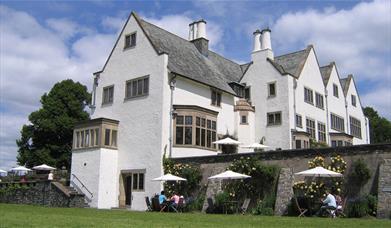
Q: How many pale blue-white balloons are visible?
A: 0